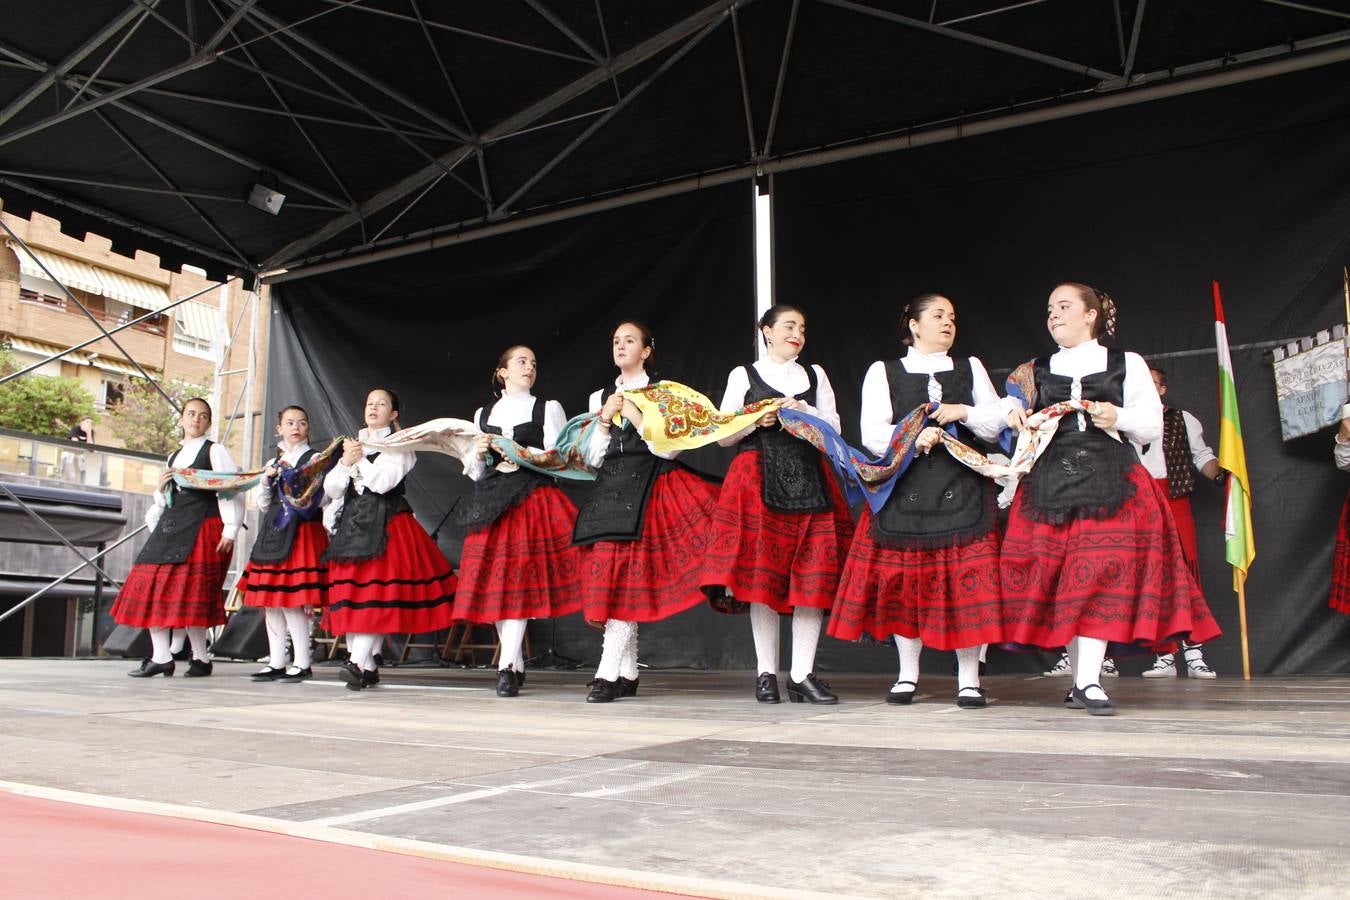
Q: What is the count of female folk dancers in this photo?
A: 8